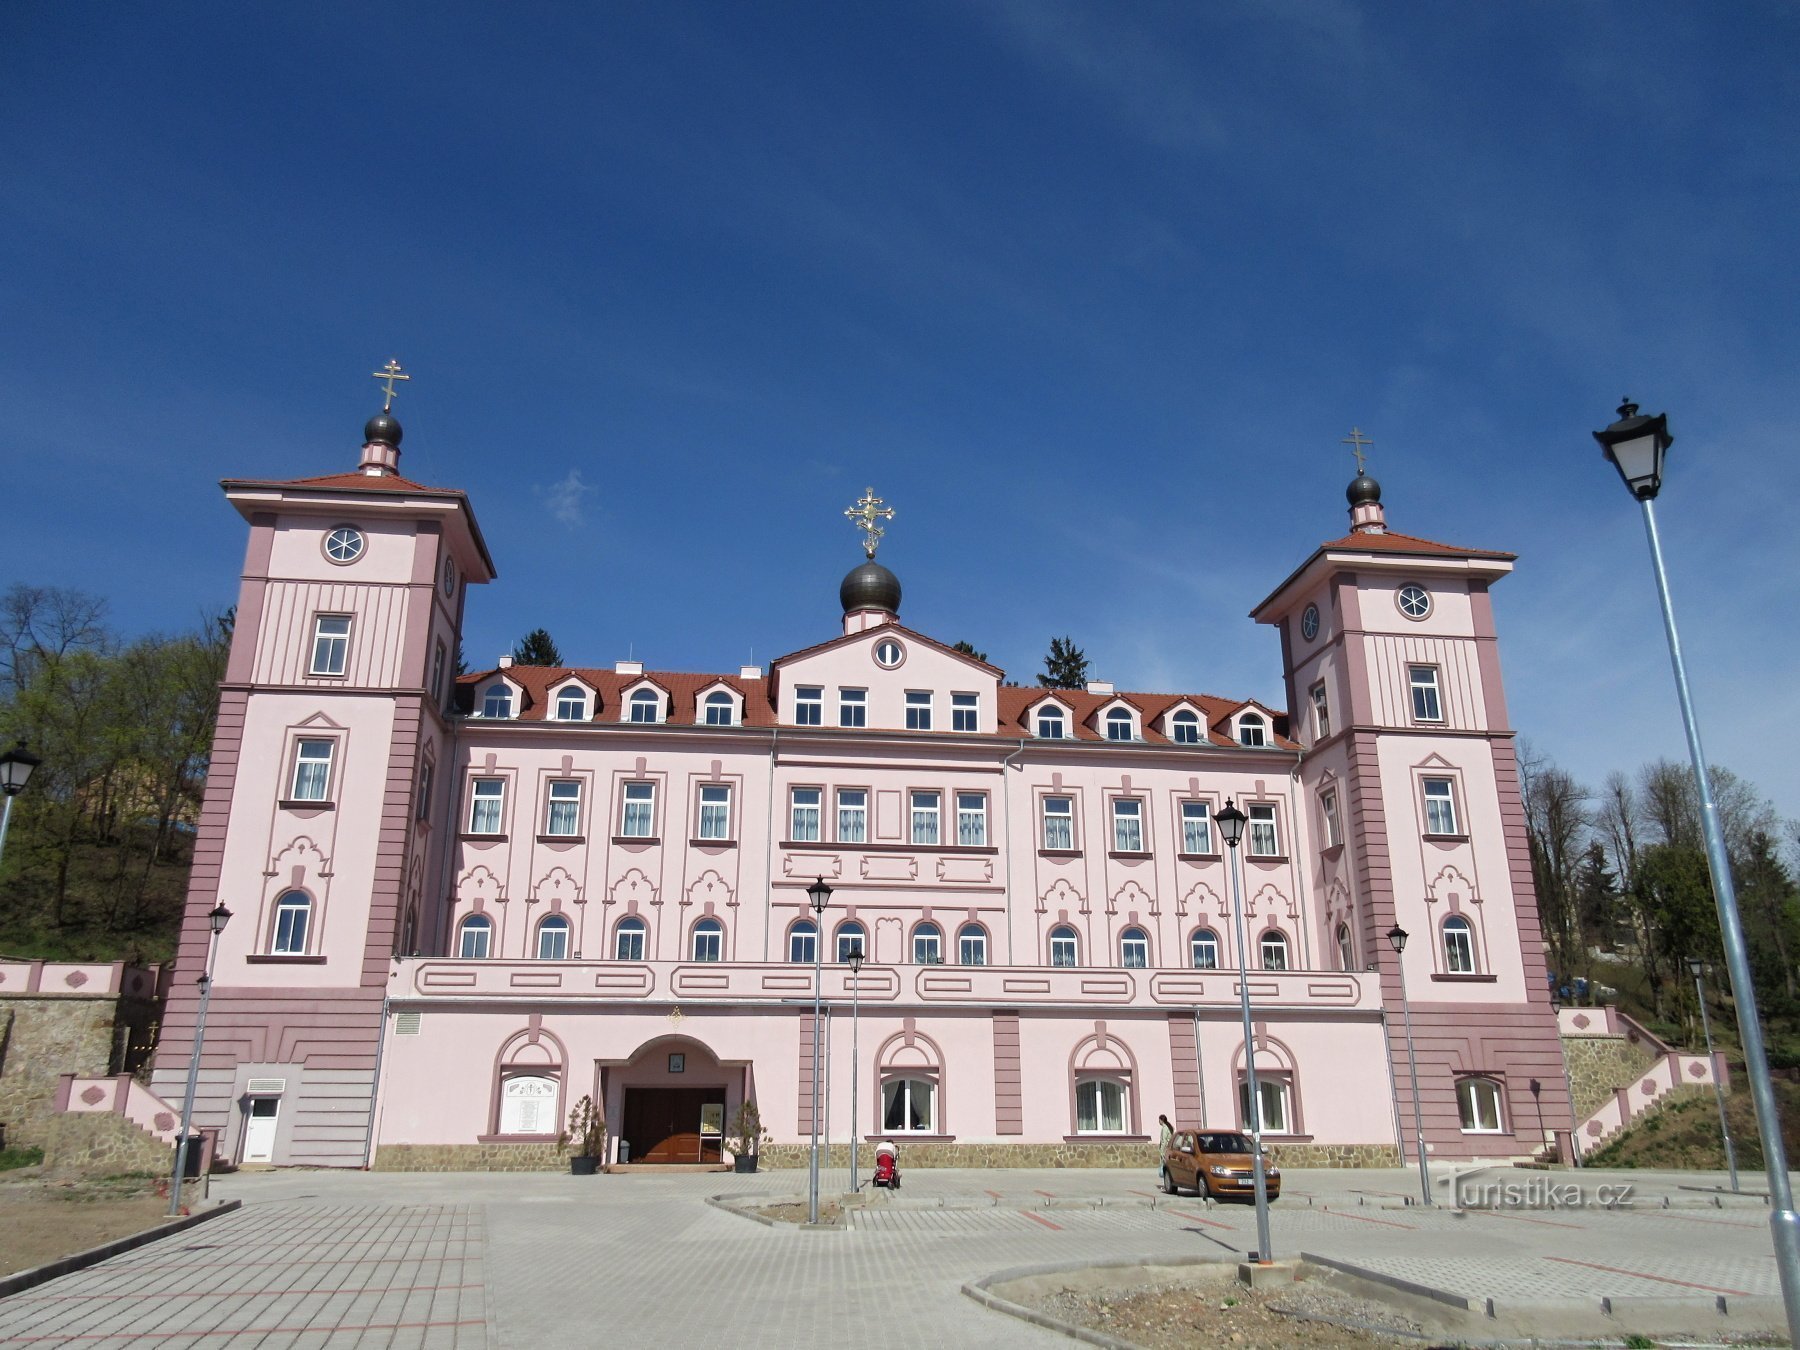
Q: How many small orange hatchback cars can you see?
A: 1